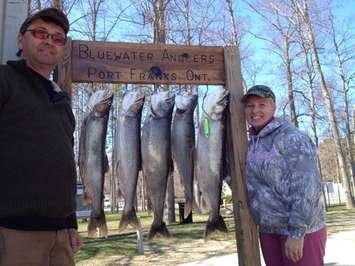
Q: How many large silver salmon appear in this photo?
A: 5